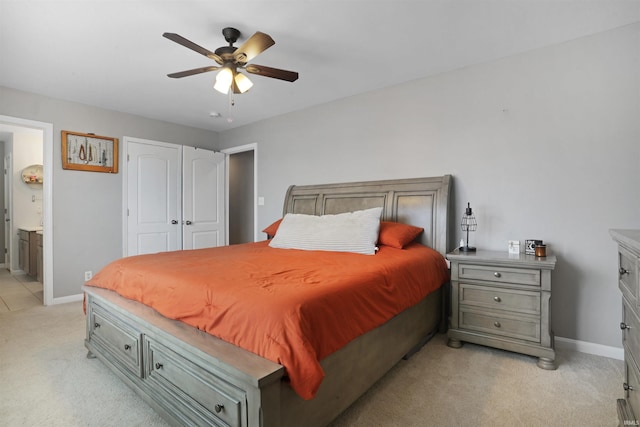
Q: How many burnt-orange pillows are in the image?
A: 2